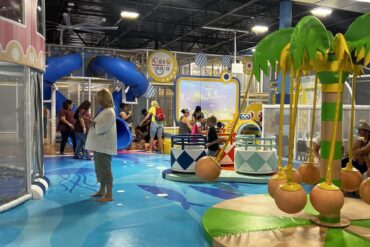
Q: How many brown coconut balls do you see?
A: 8